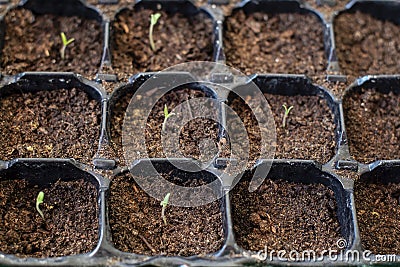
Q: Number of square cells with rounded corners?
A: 12